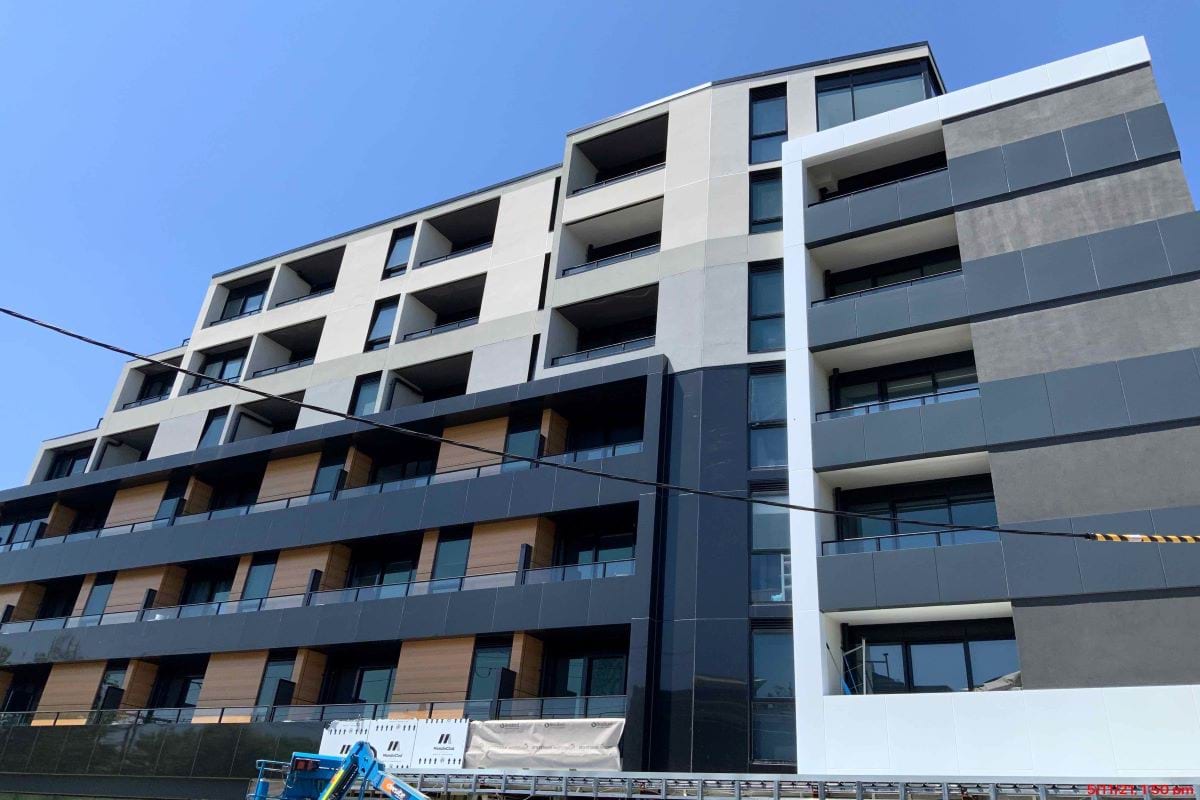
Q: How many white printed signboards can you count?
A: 3